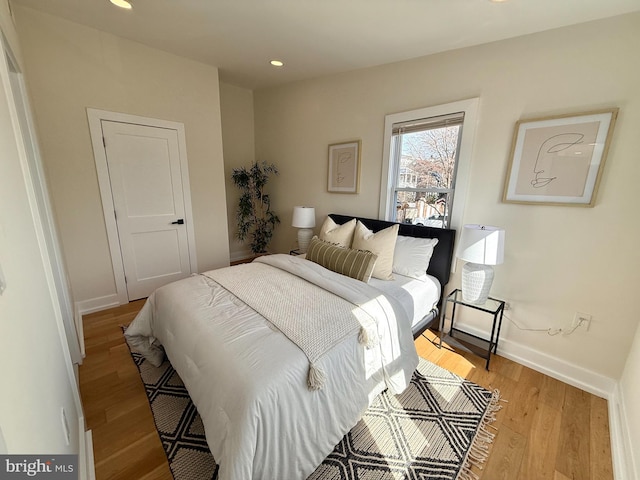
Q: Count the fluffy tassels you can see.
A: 2